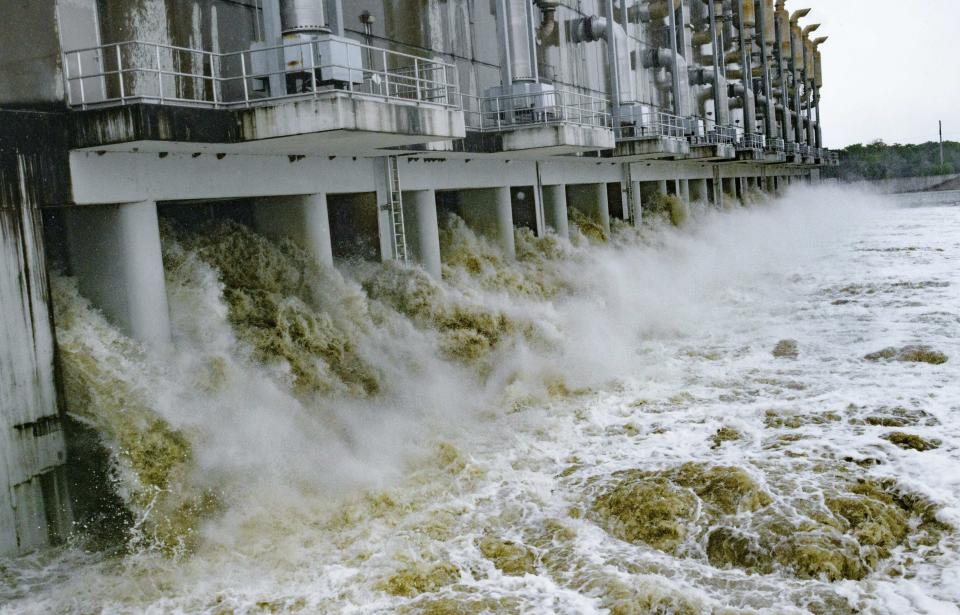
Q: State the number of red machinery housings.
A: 0